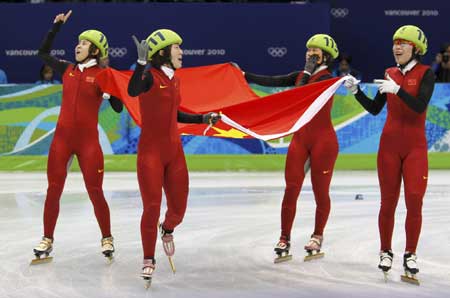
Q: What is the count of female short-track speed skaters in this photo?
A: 4